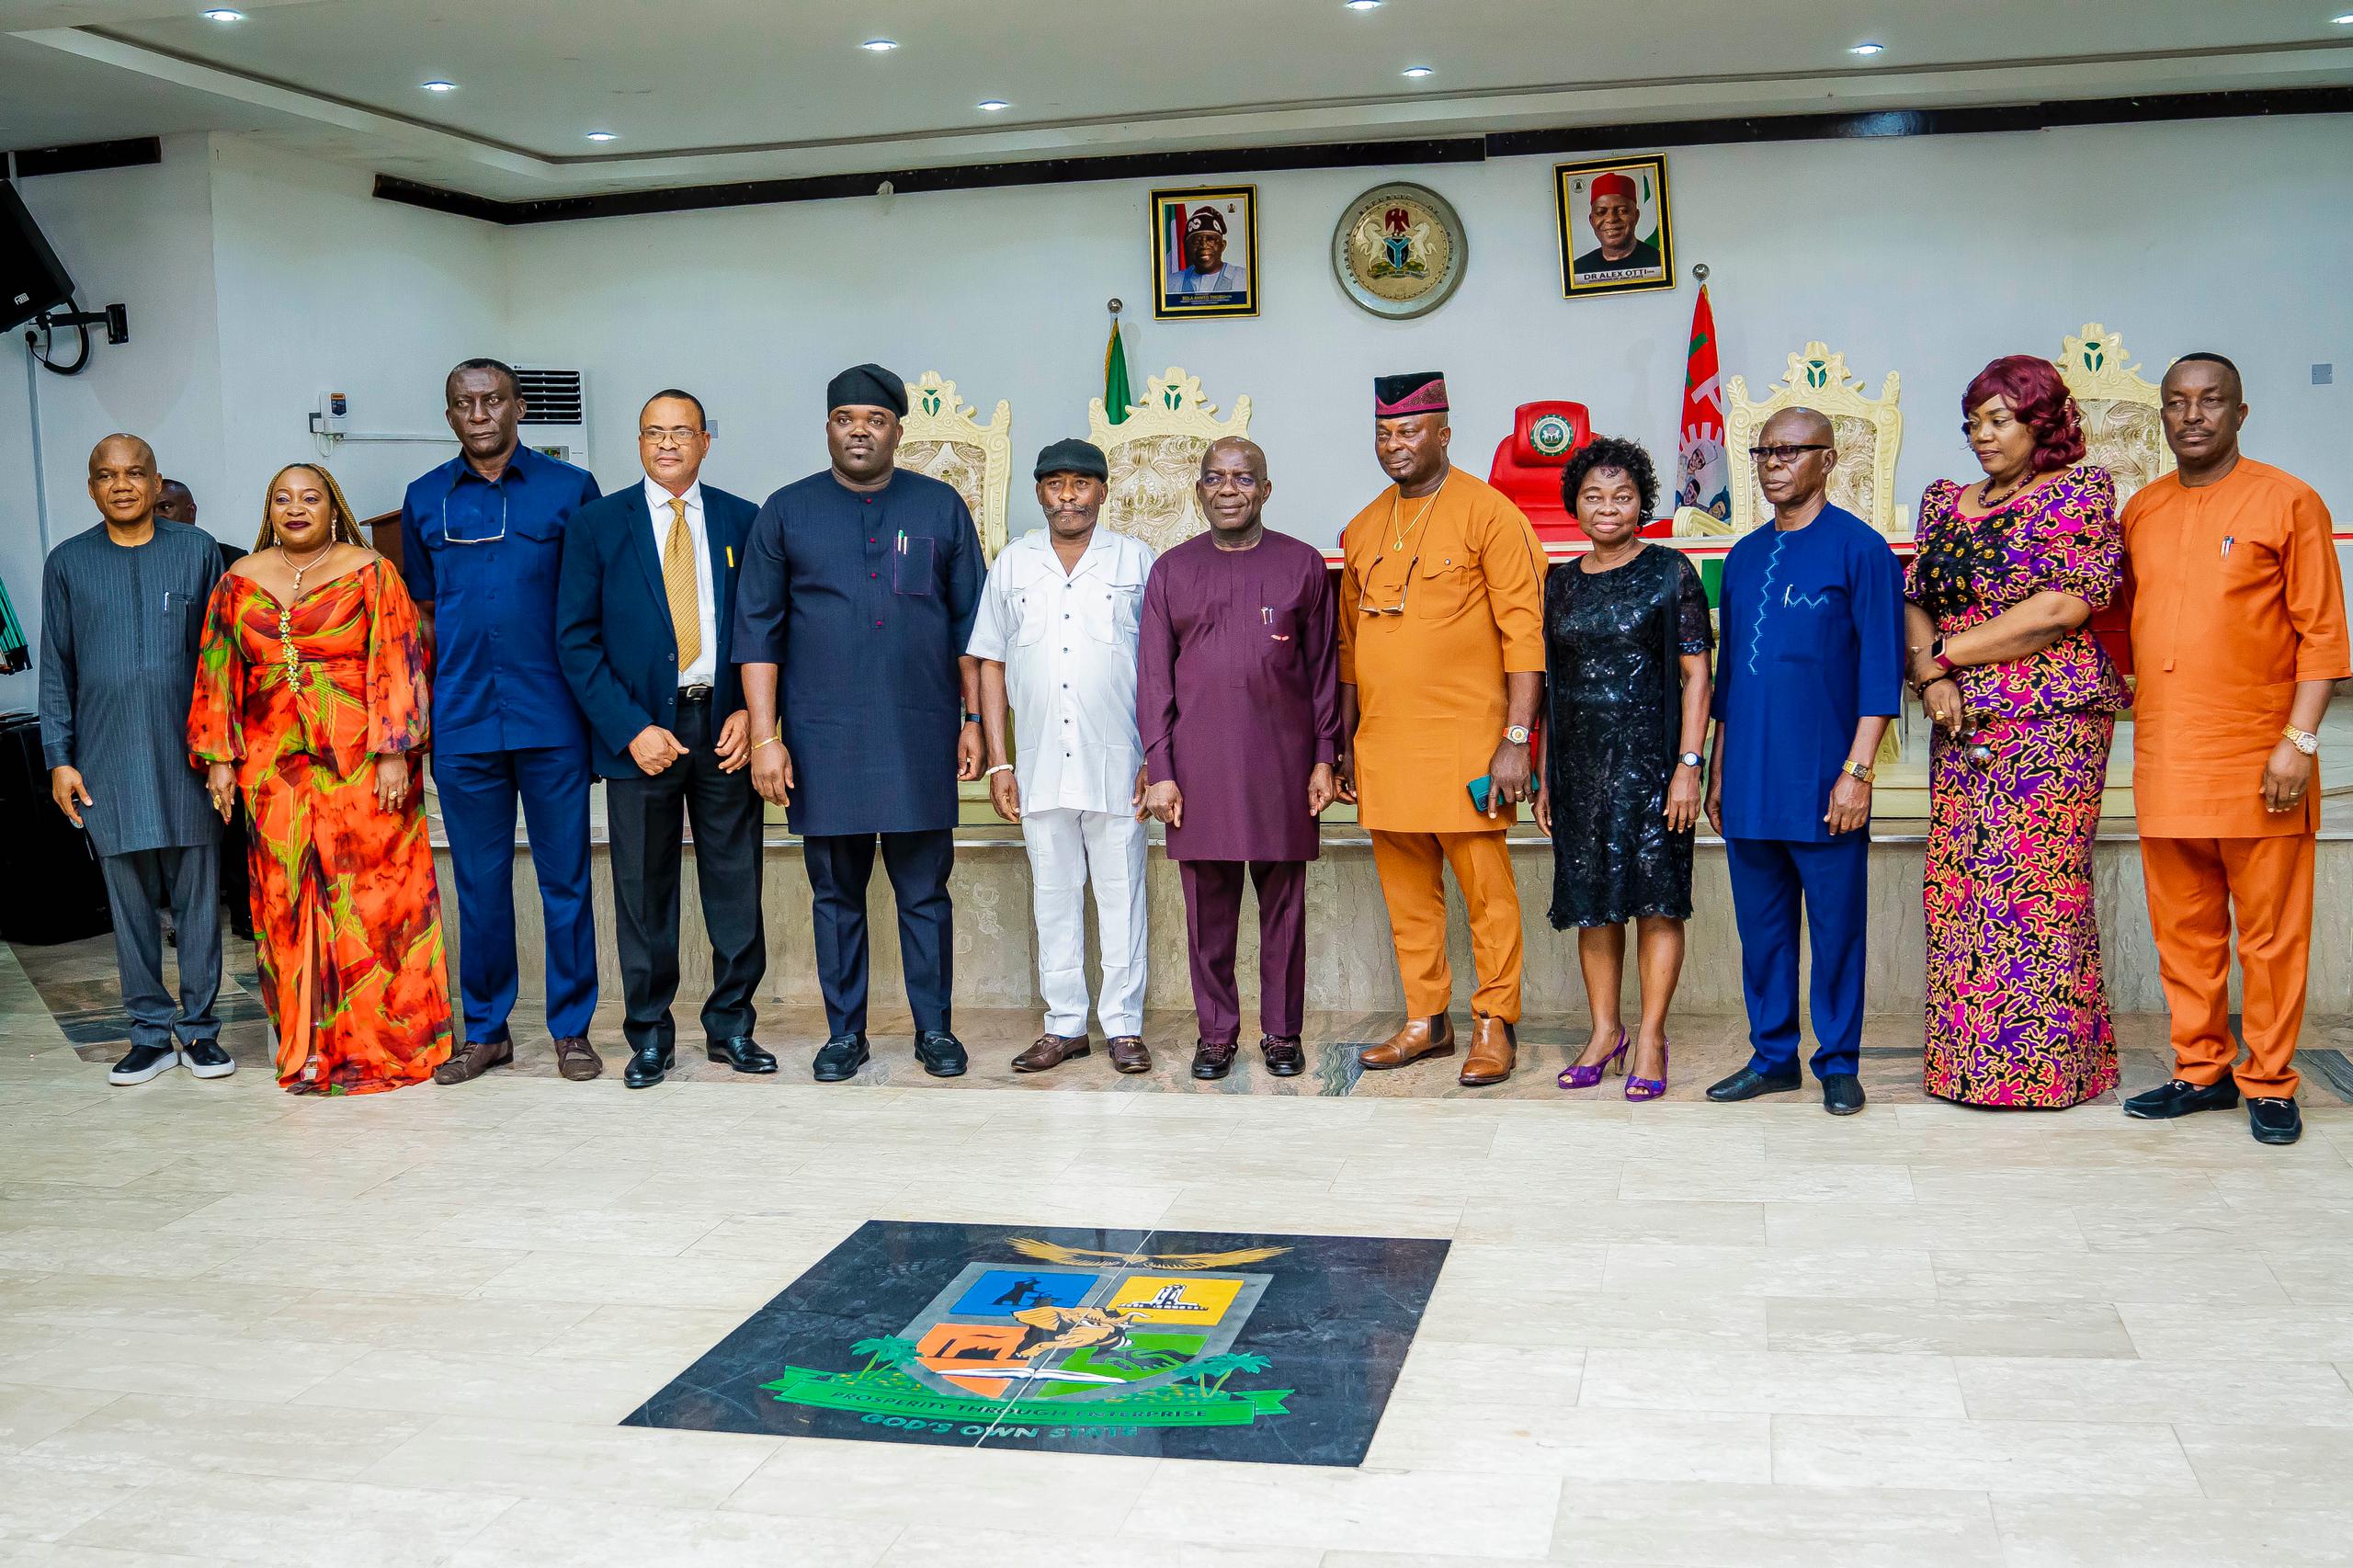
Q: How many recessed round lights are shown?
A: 9